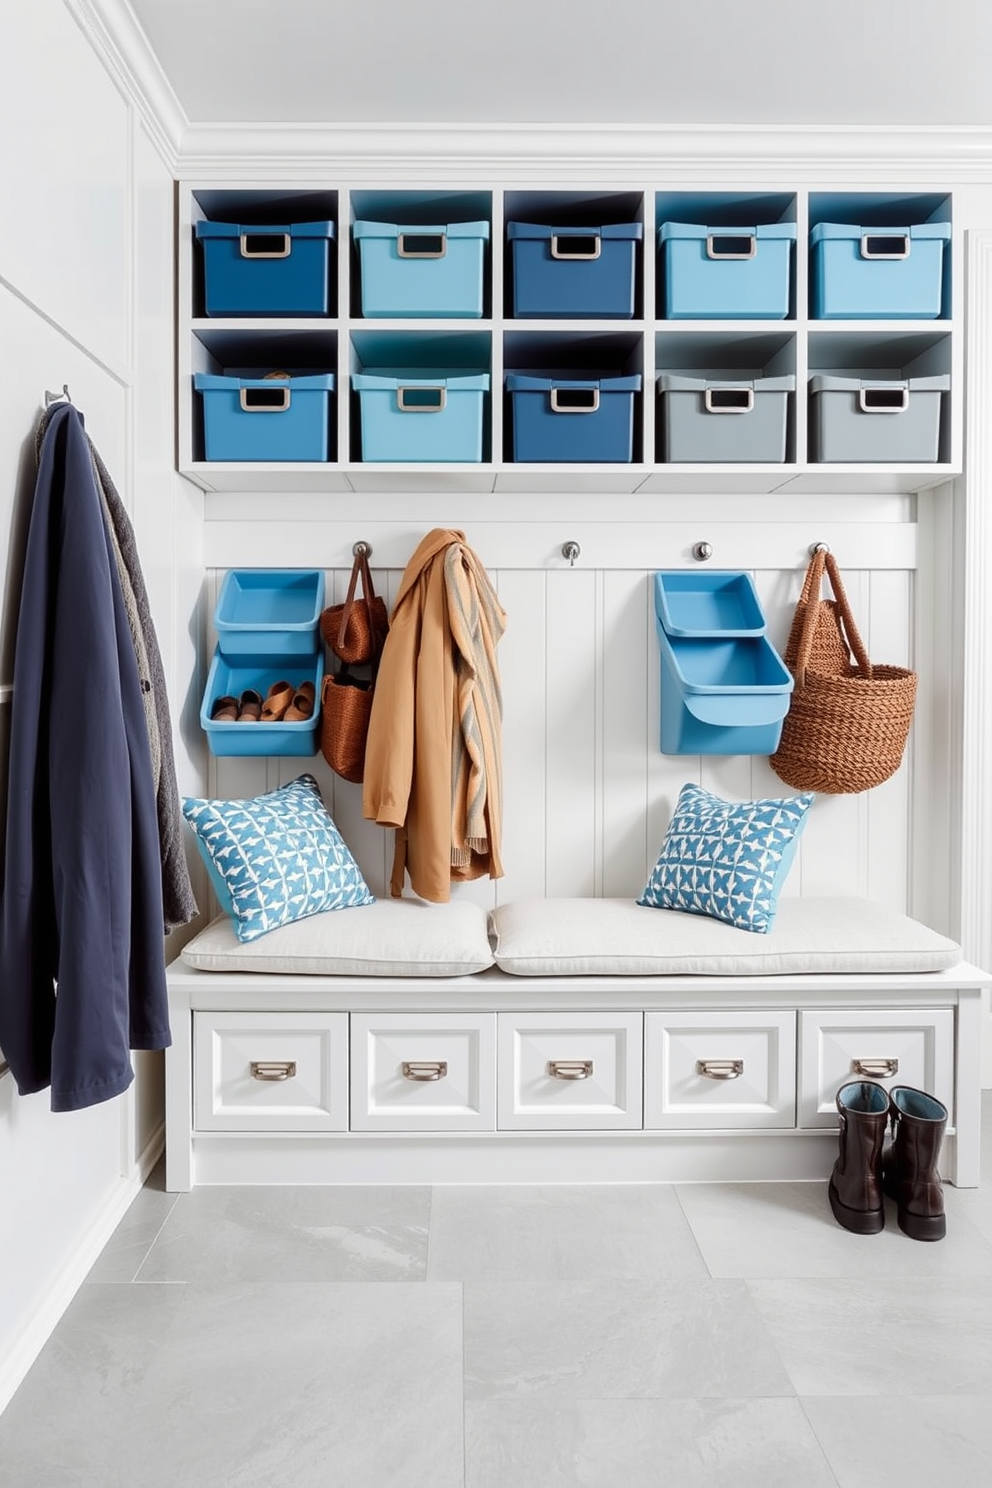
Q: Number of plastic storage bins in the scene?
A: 14